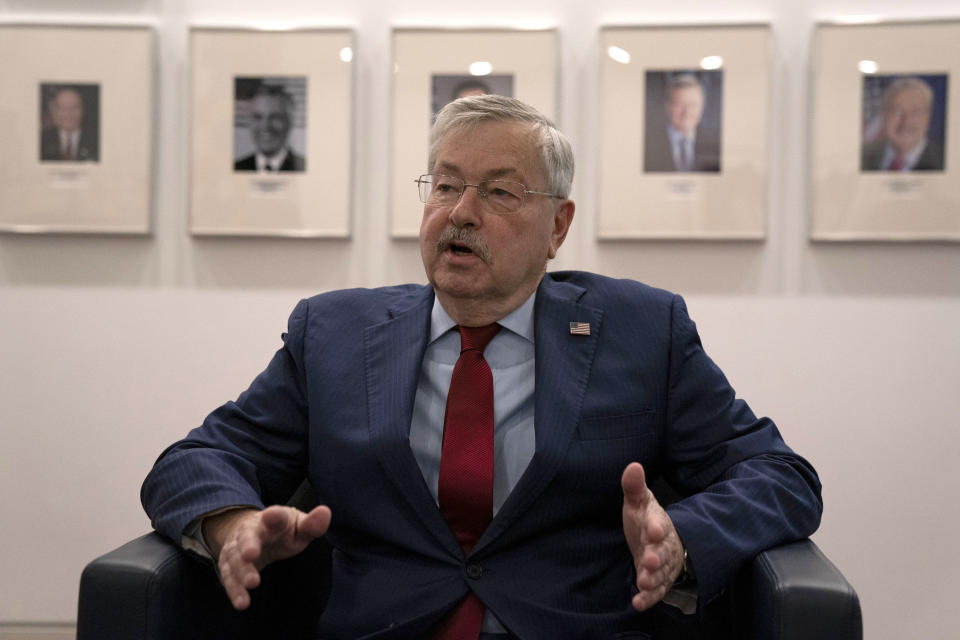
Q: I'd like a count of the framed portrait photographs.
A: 5